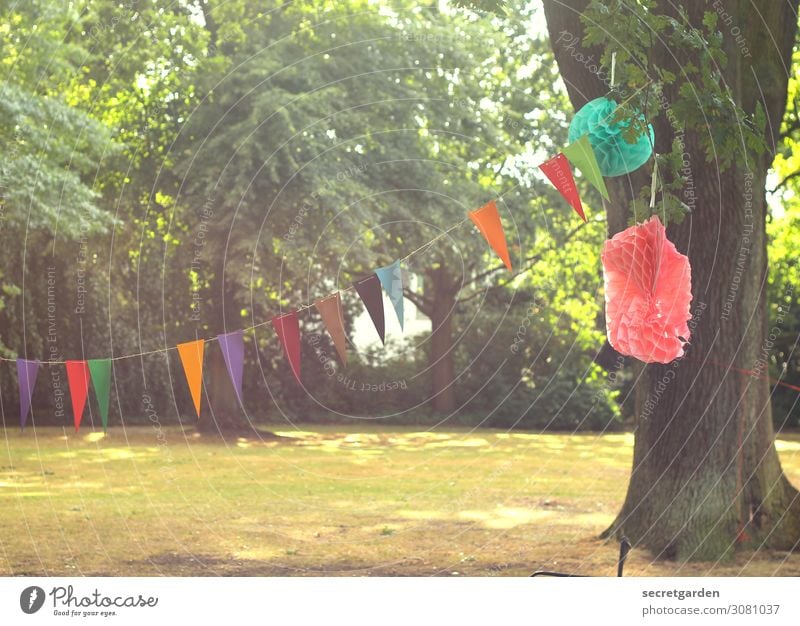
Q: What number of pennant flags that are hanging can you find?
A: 12